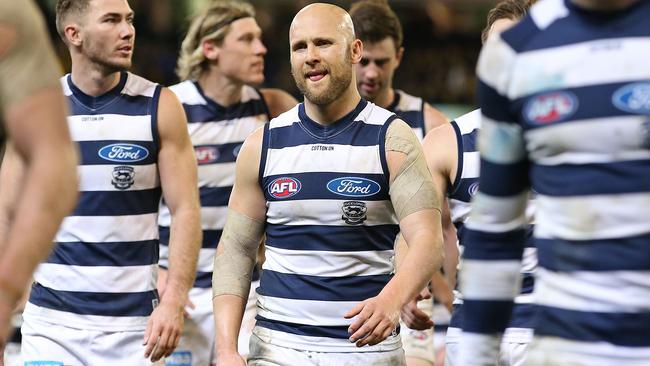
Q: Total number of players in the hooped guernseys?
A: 6